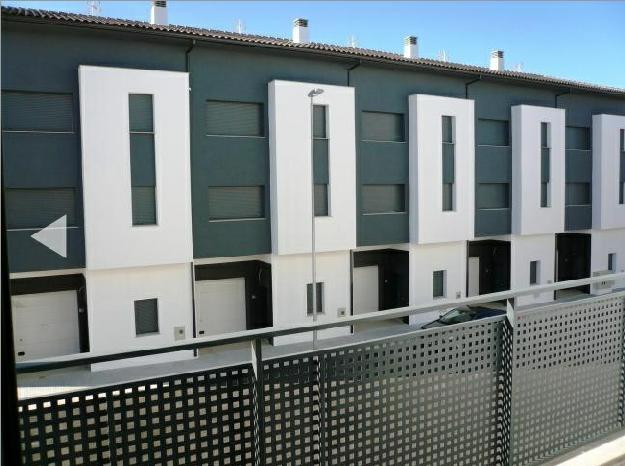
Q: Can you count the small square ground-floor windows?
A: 5